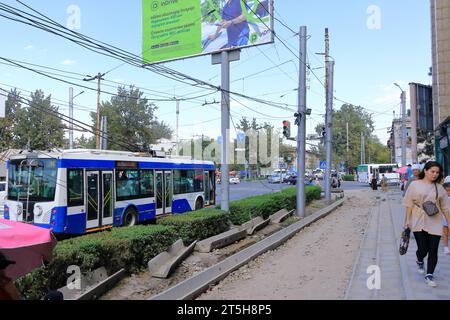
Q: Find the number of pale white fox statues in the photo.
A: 0